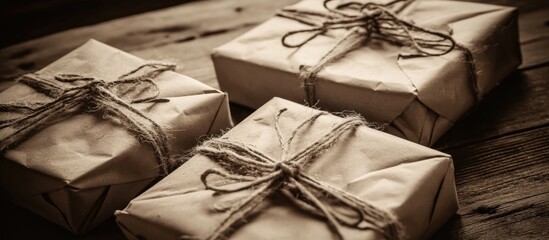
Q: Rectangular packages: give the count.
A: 3